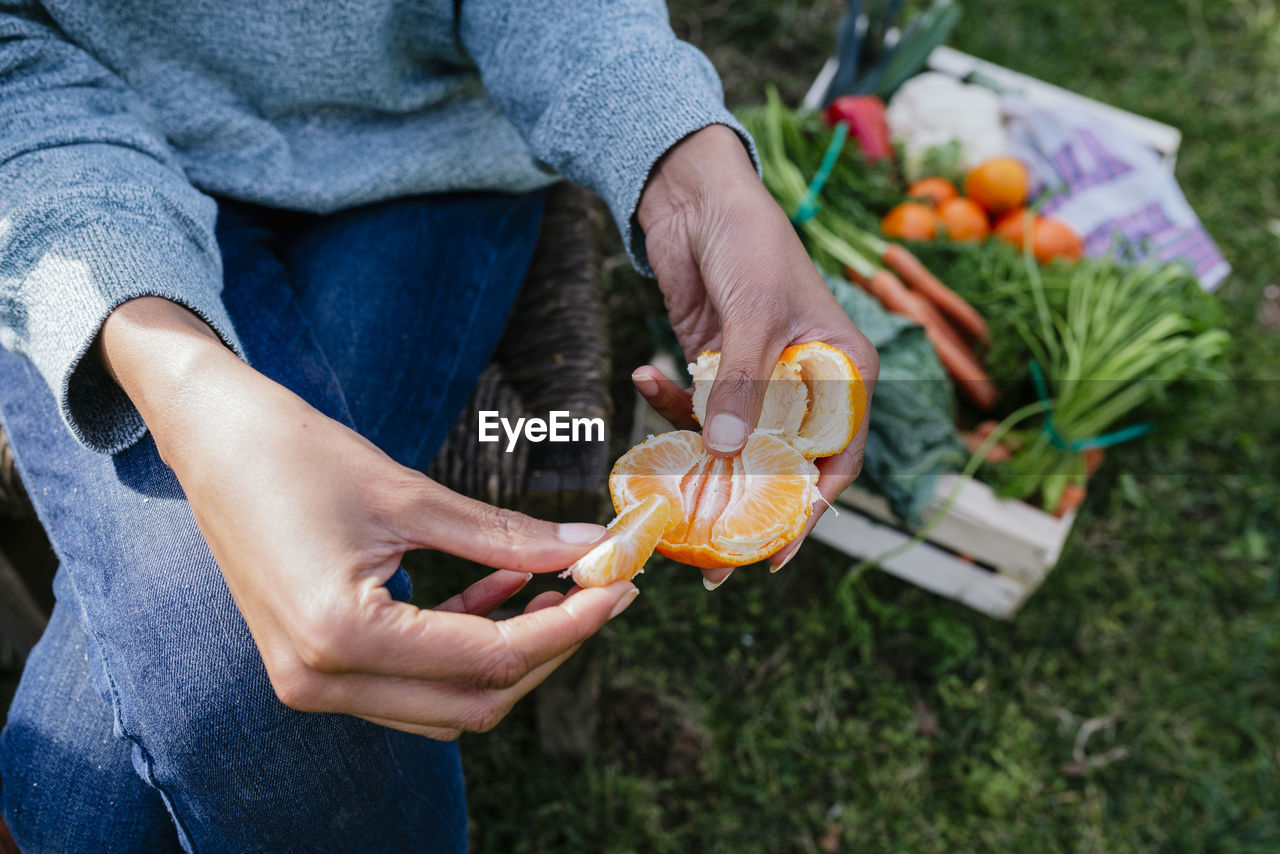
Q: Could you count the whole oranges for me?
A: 6